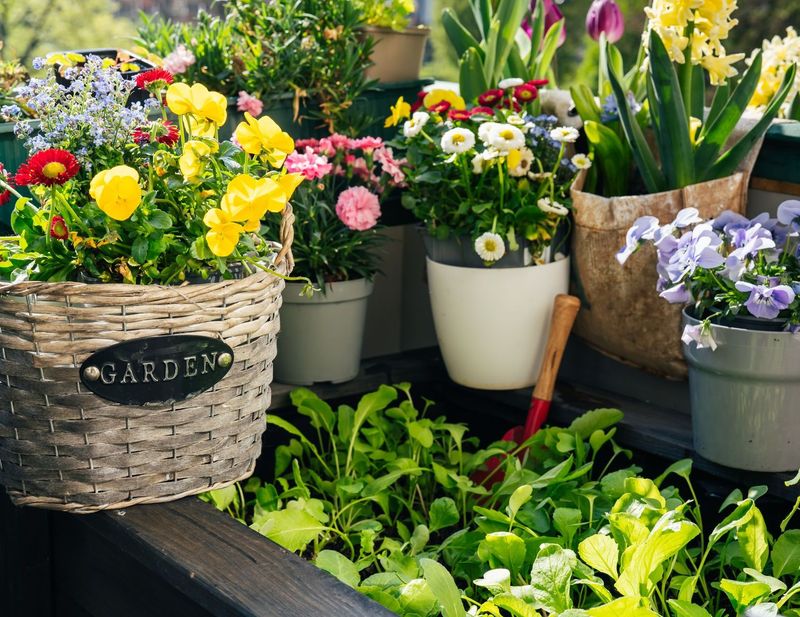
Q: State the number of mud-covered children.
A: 0